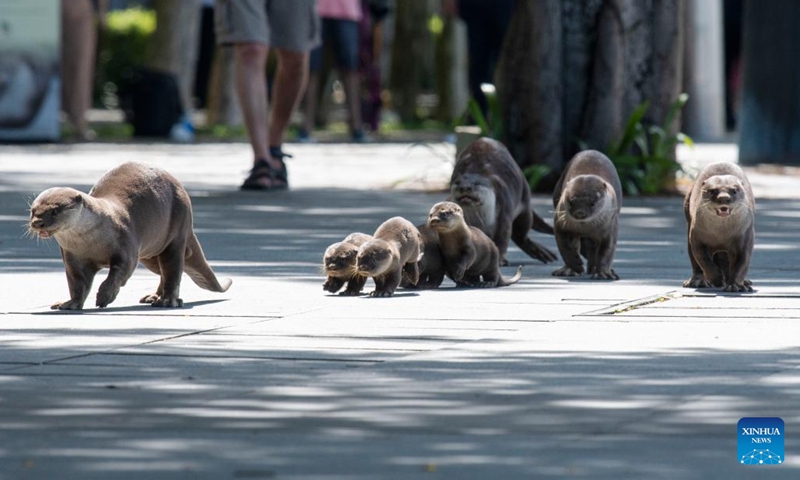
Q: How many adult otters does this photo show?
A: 4